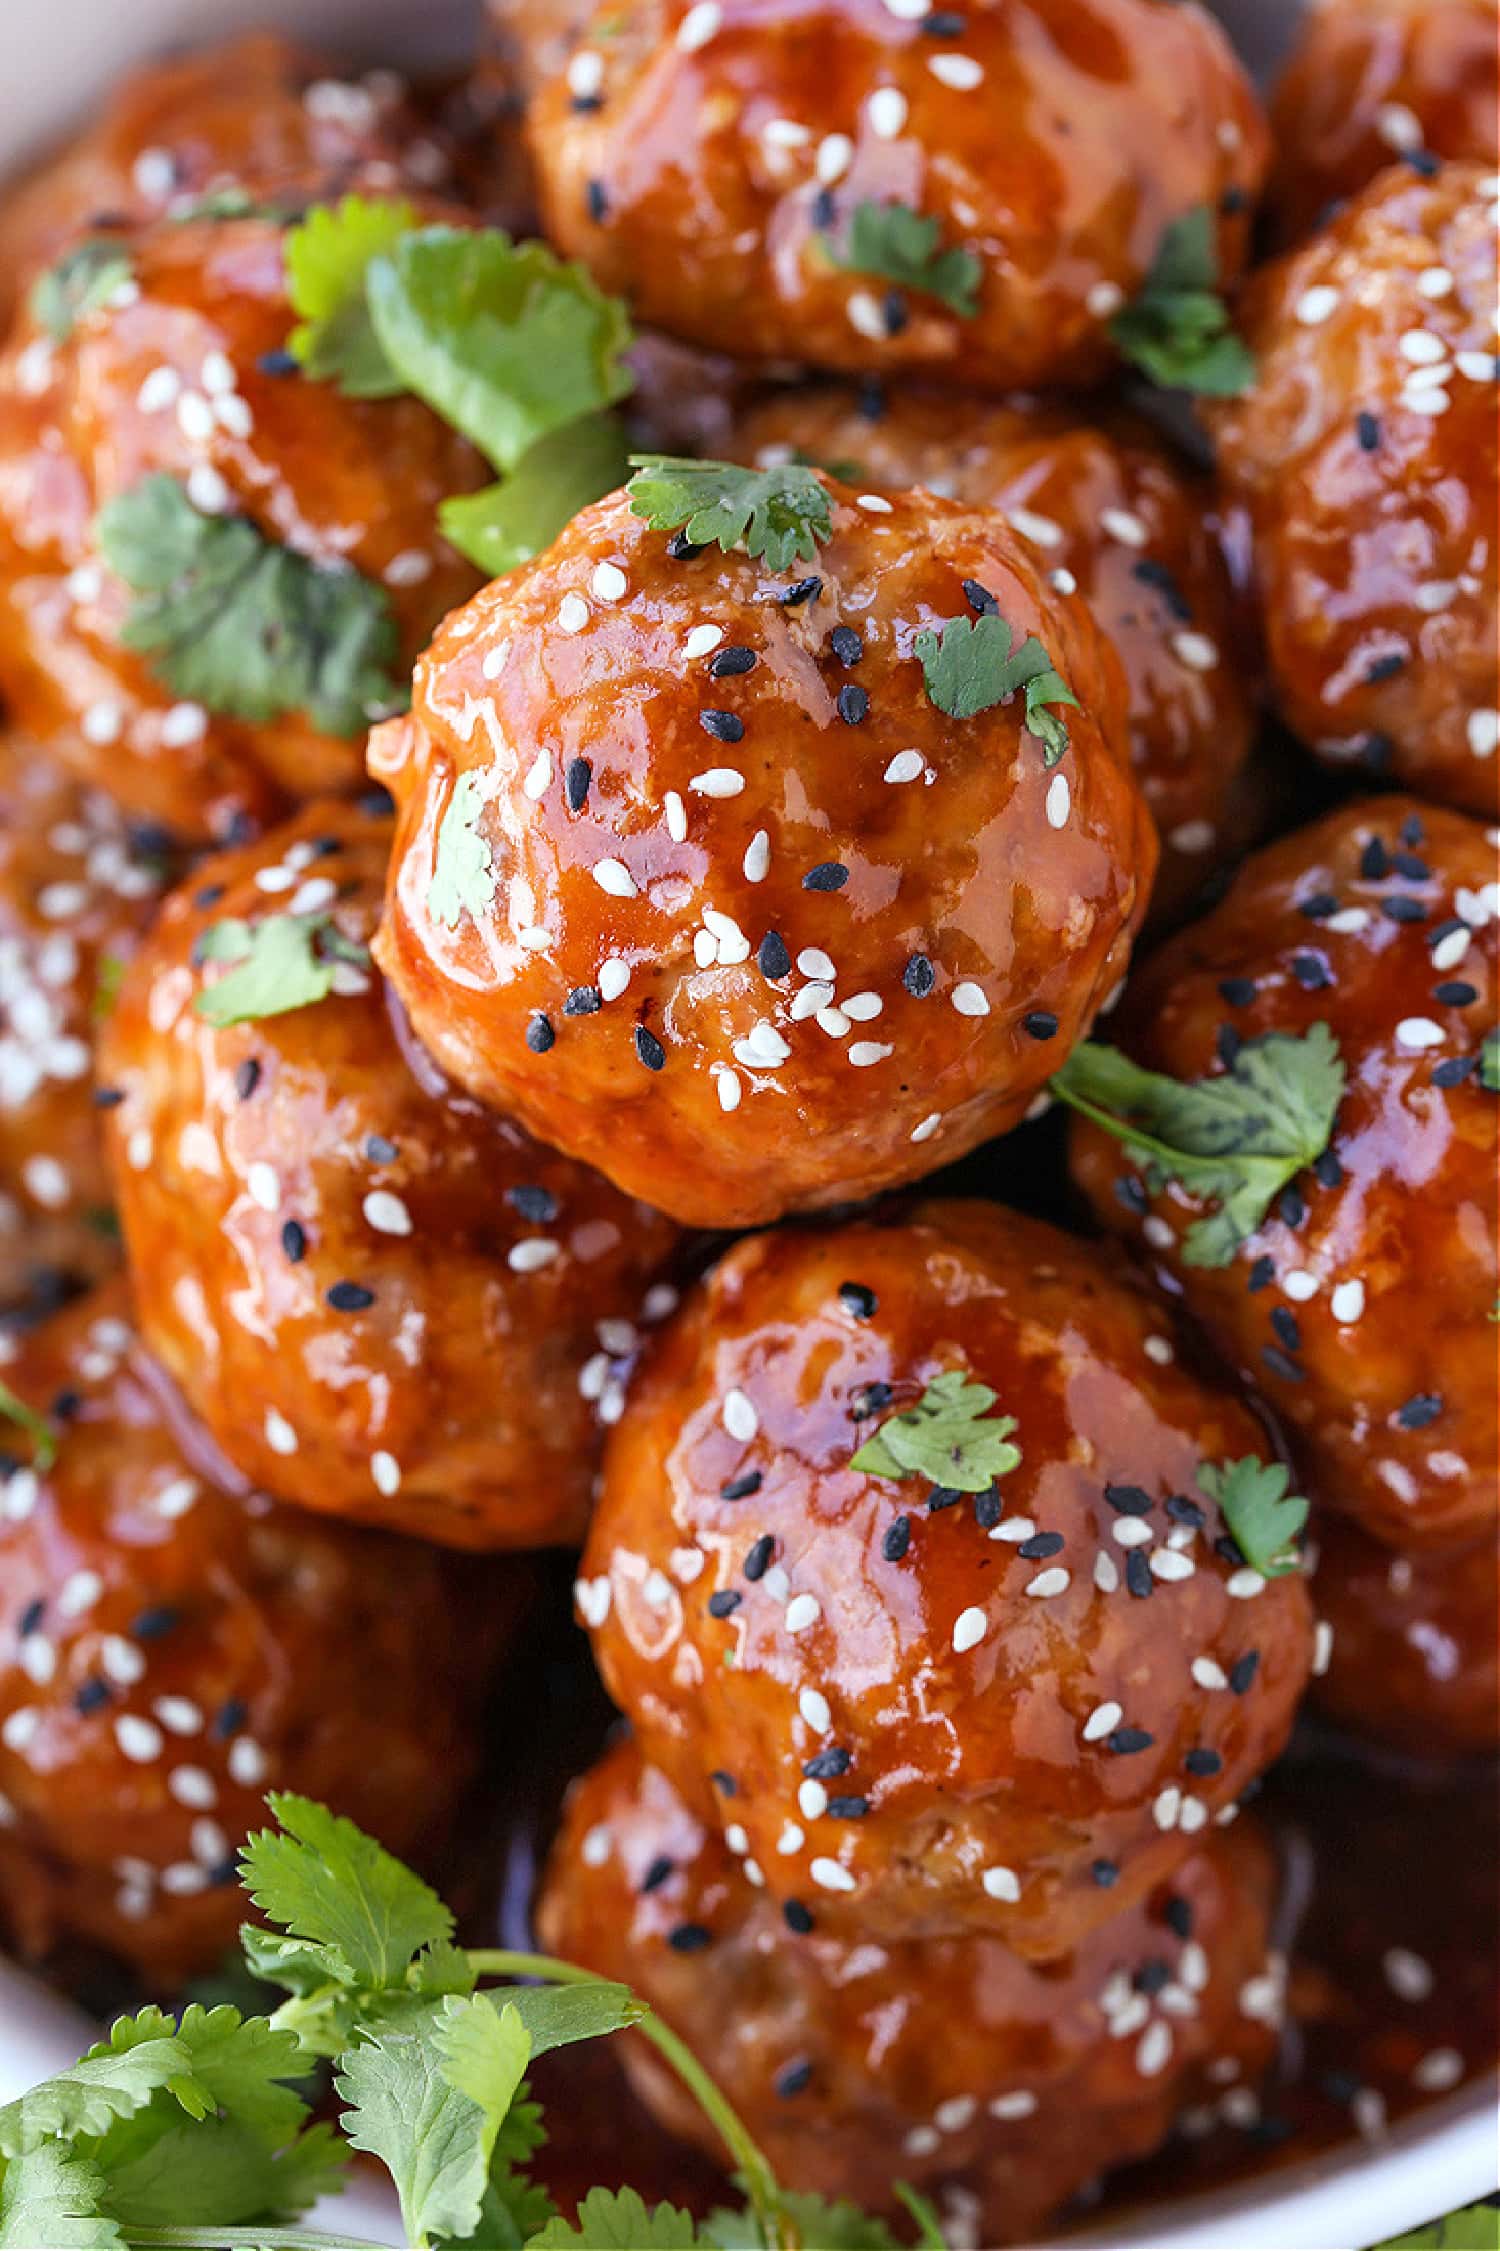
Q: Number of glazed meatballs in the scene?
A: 14